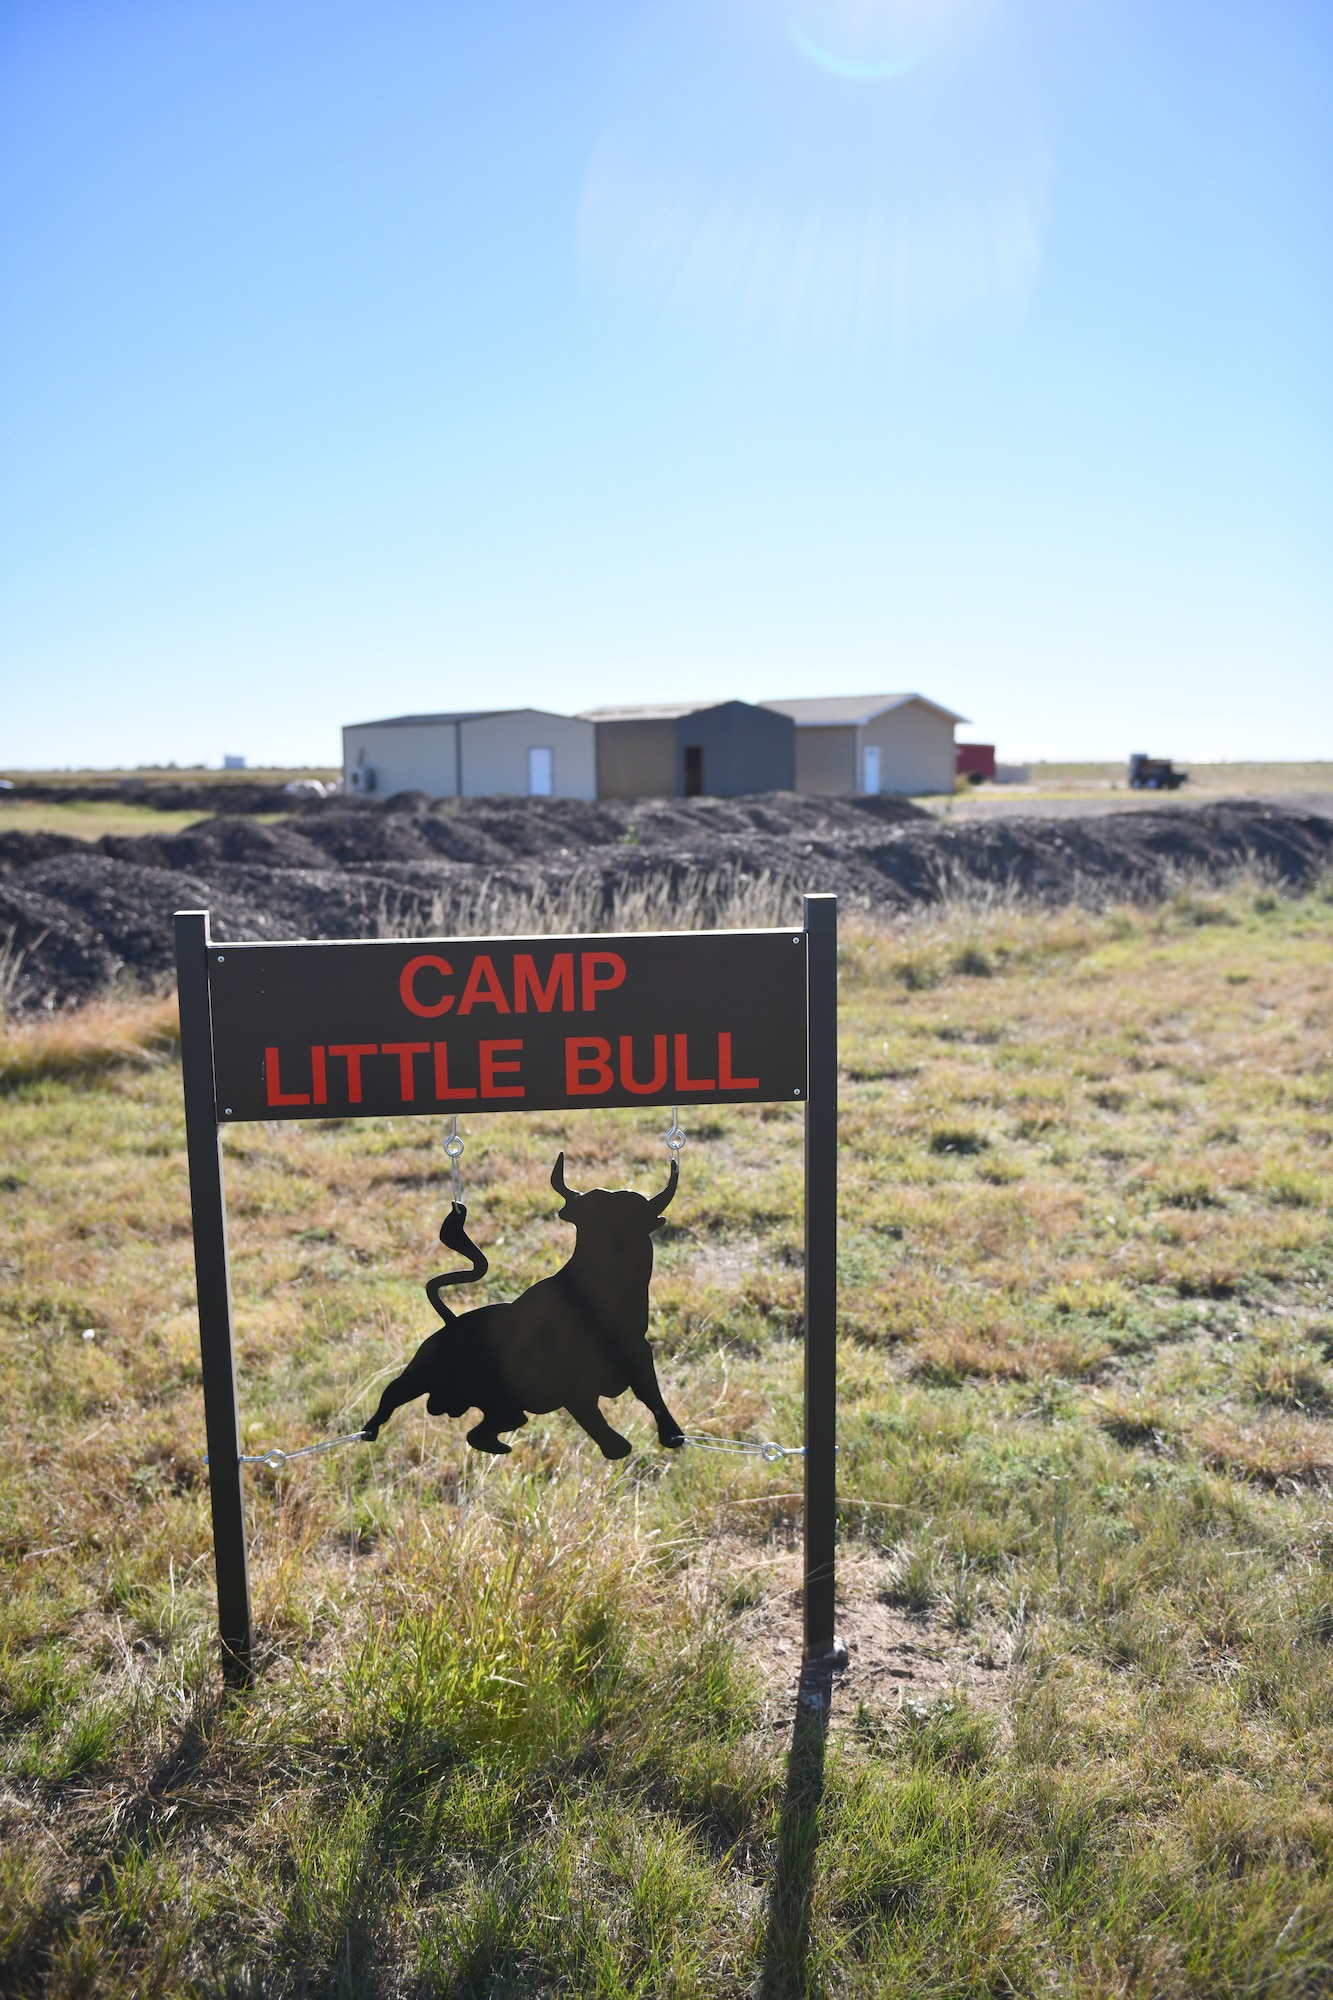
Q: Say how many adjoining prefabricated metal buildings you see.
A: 3